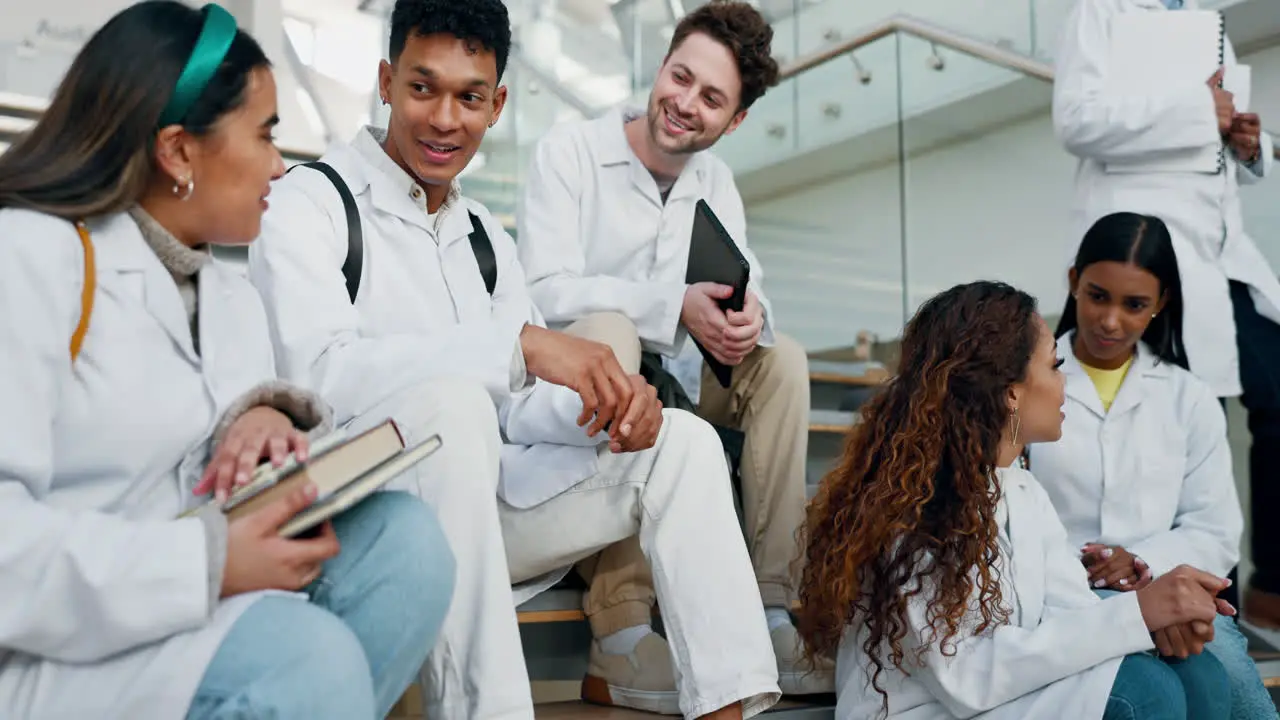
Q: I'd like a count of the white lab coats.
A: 6